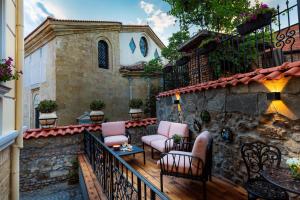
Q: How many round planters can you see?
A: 3